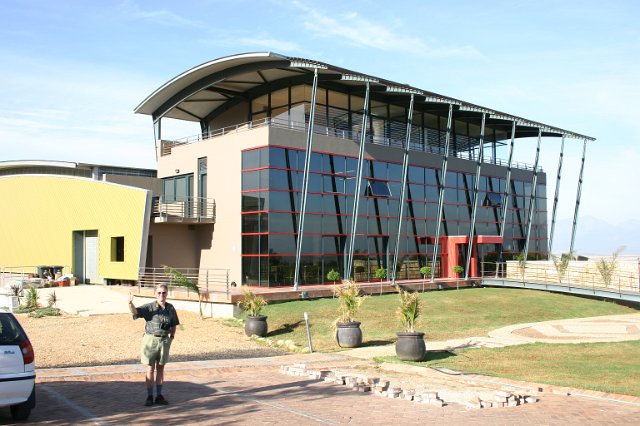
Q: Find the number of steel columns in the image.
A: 9